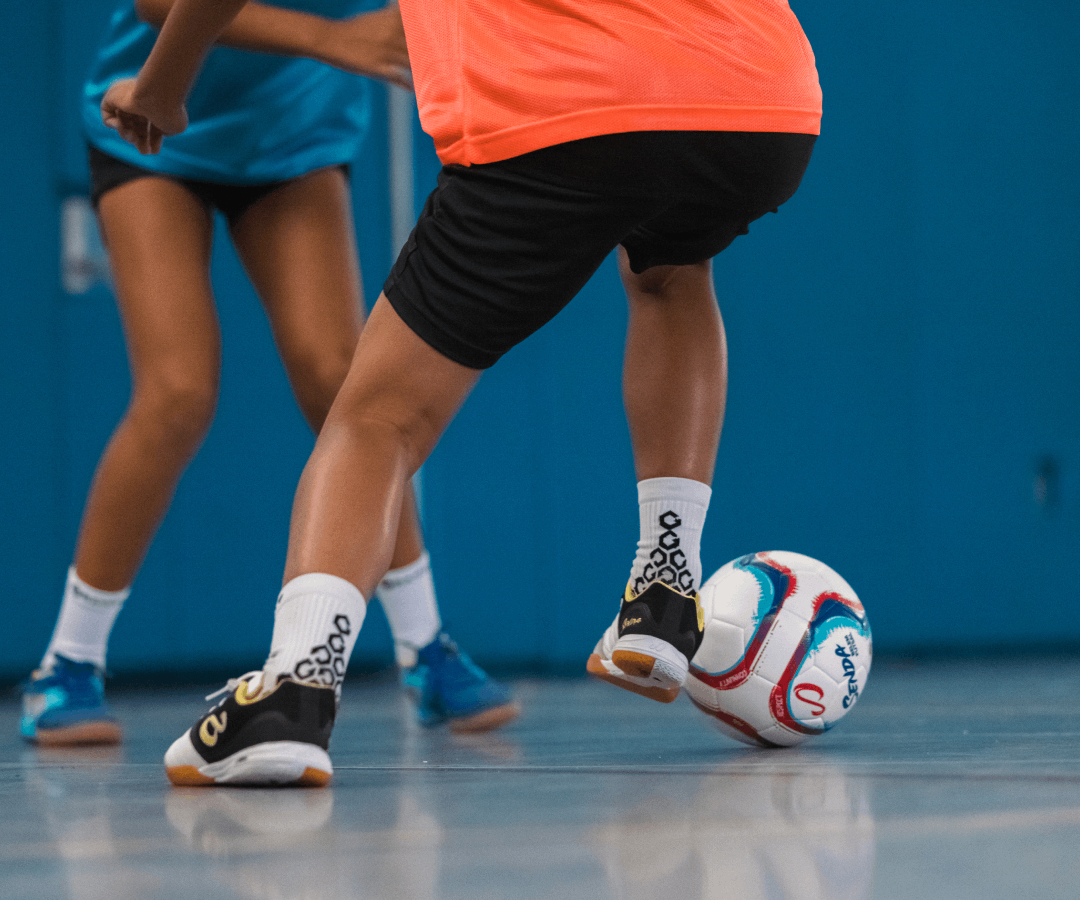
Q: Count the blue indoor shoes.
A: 2